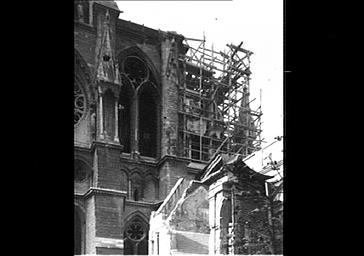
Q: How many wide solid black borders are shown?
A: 2